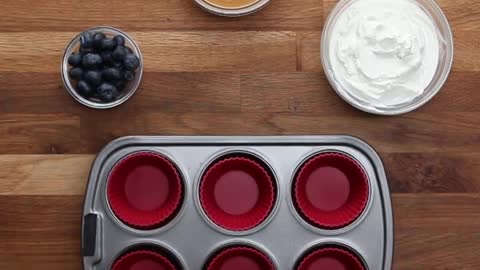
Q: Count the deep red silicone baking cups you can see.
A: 6